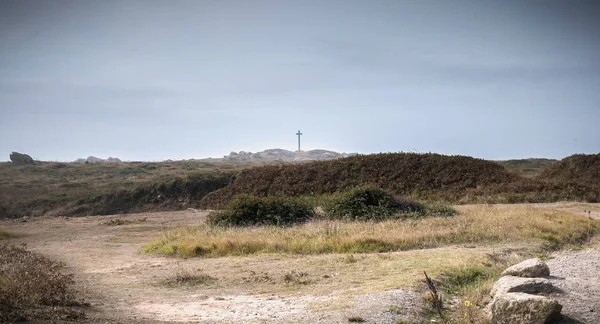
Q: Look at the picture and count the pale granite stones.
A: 3